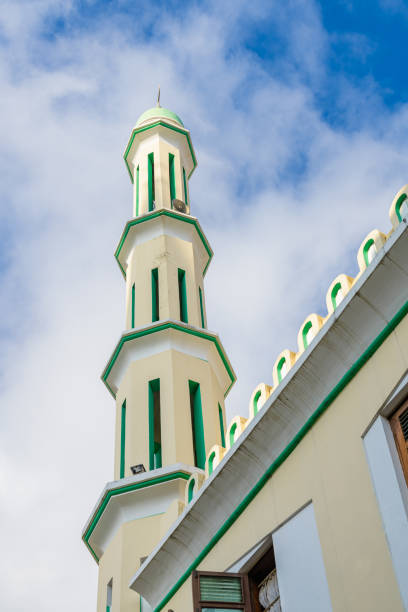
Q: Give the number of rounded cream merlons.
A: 9